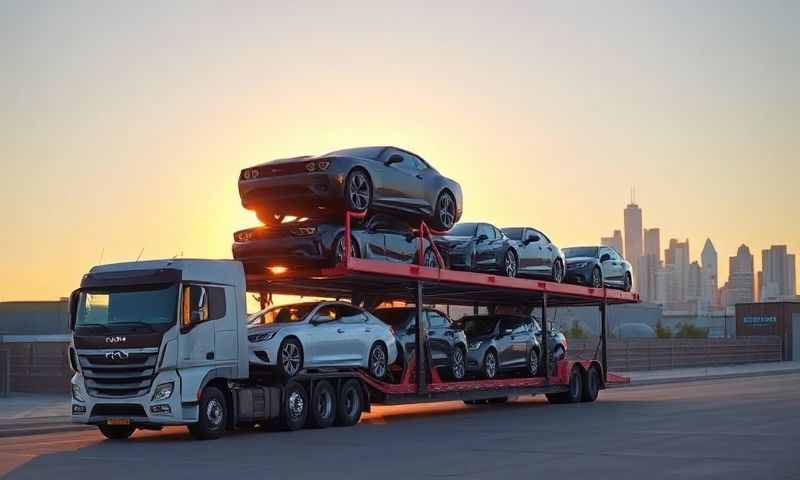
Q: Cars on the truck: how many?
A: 9